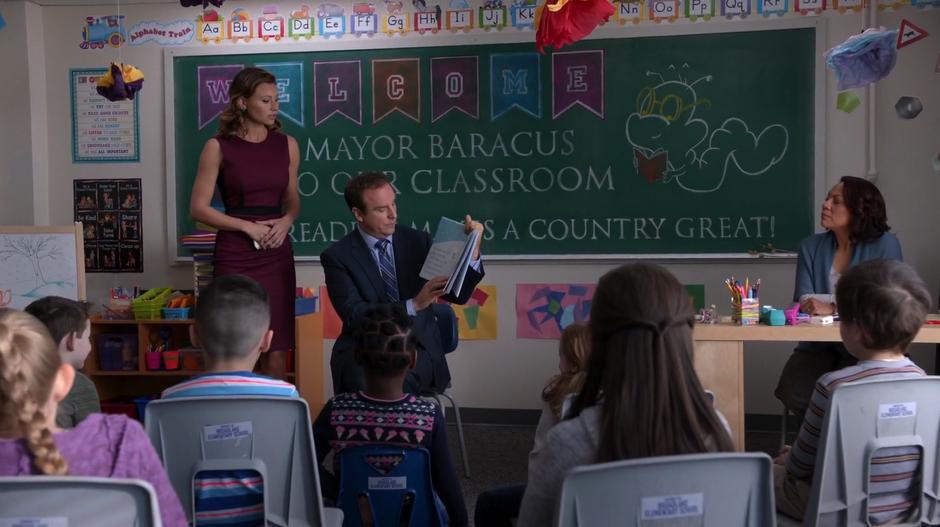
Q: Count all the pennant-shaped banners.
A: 7